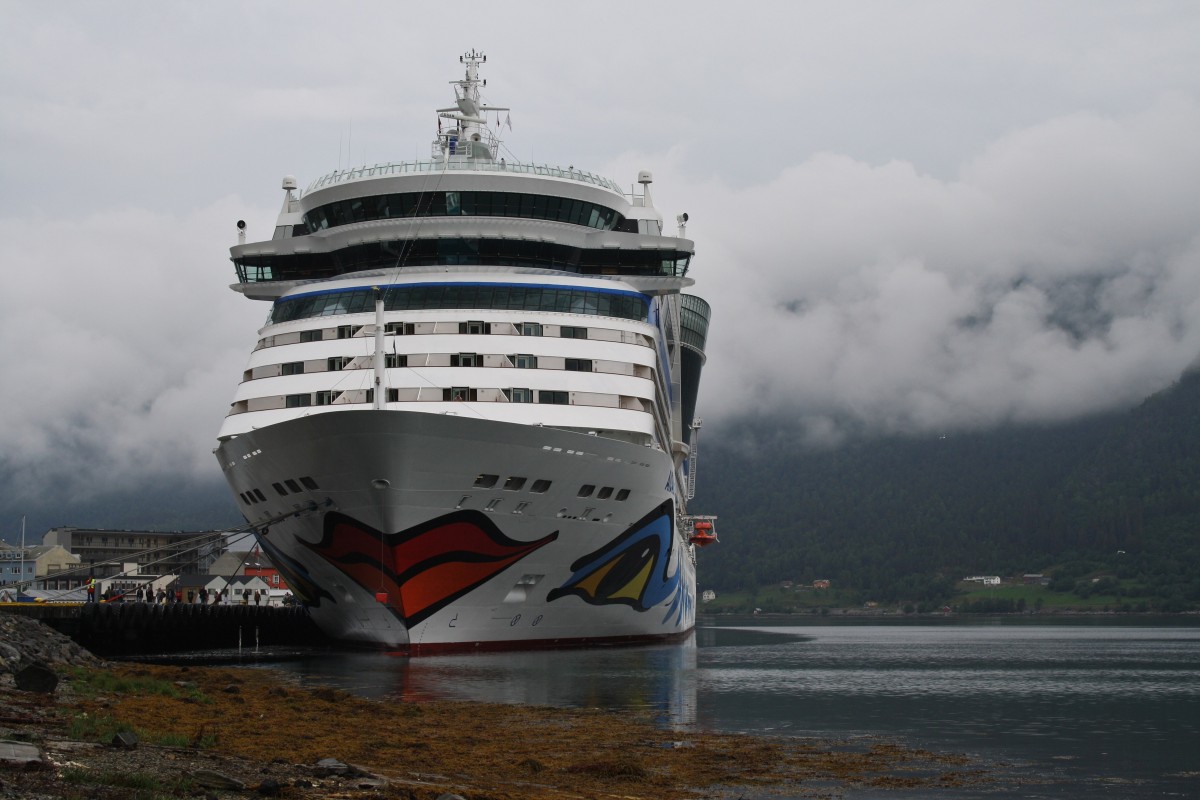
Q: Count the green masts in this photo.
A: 0